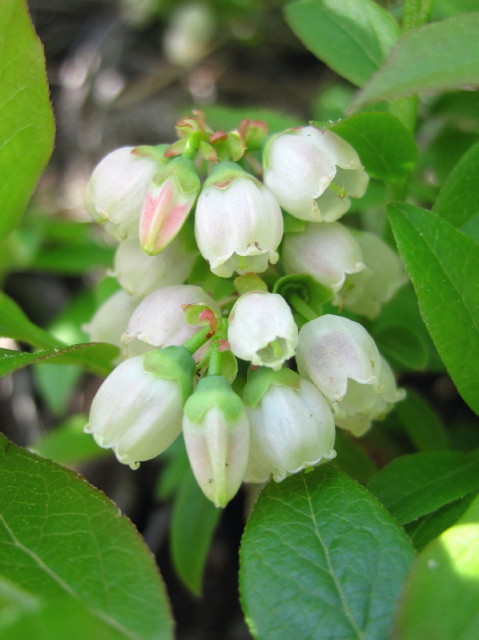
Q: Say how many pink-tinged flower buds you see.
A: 2